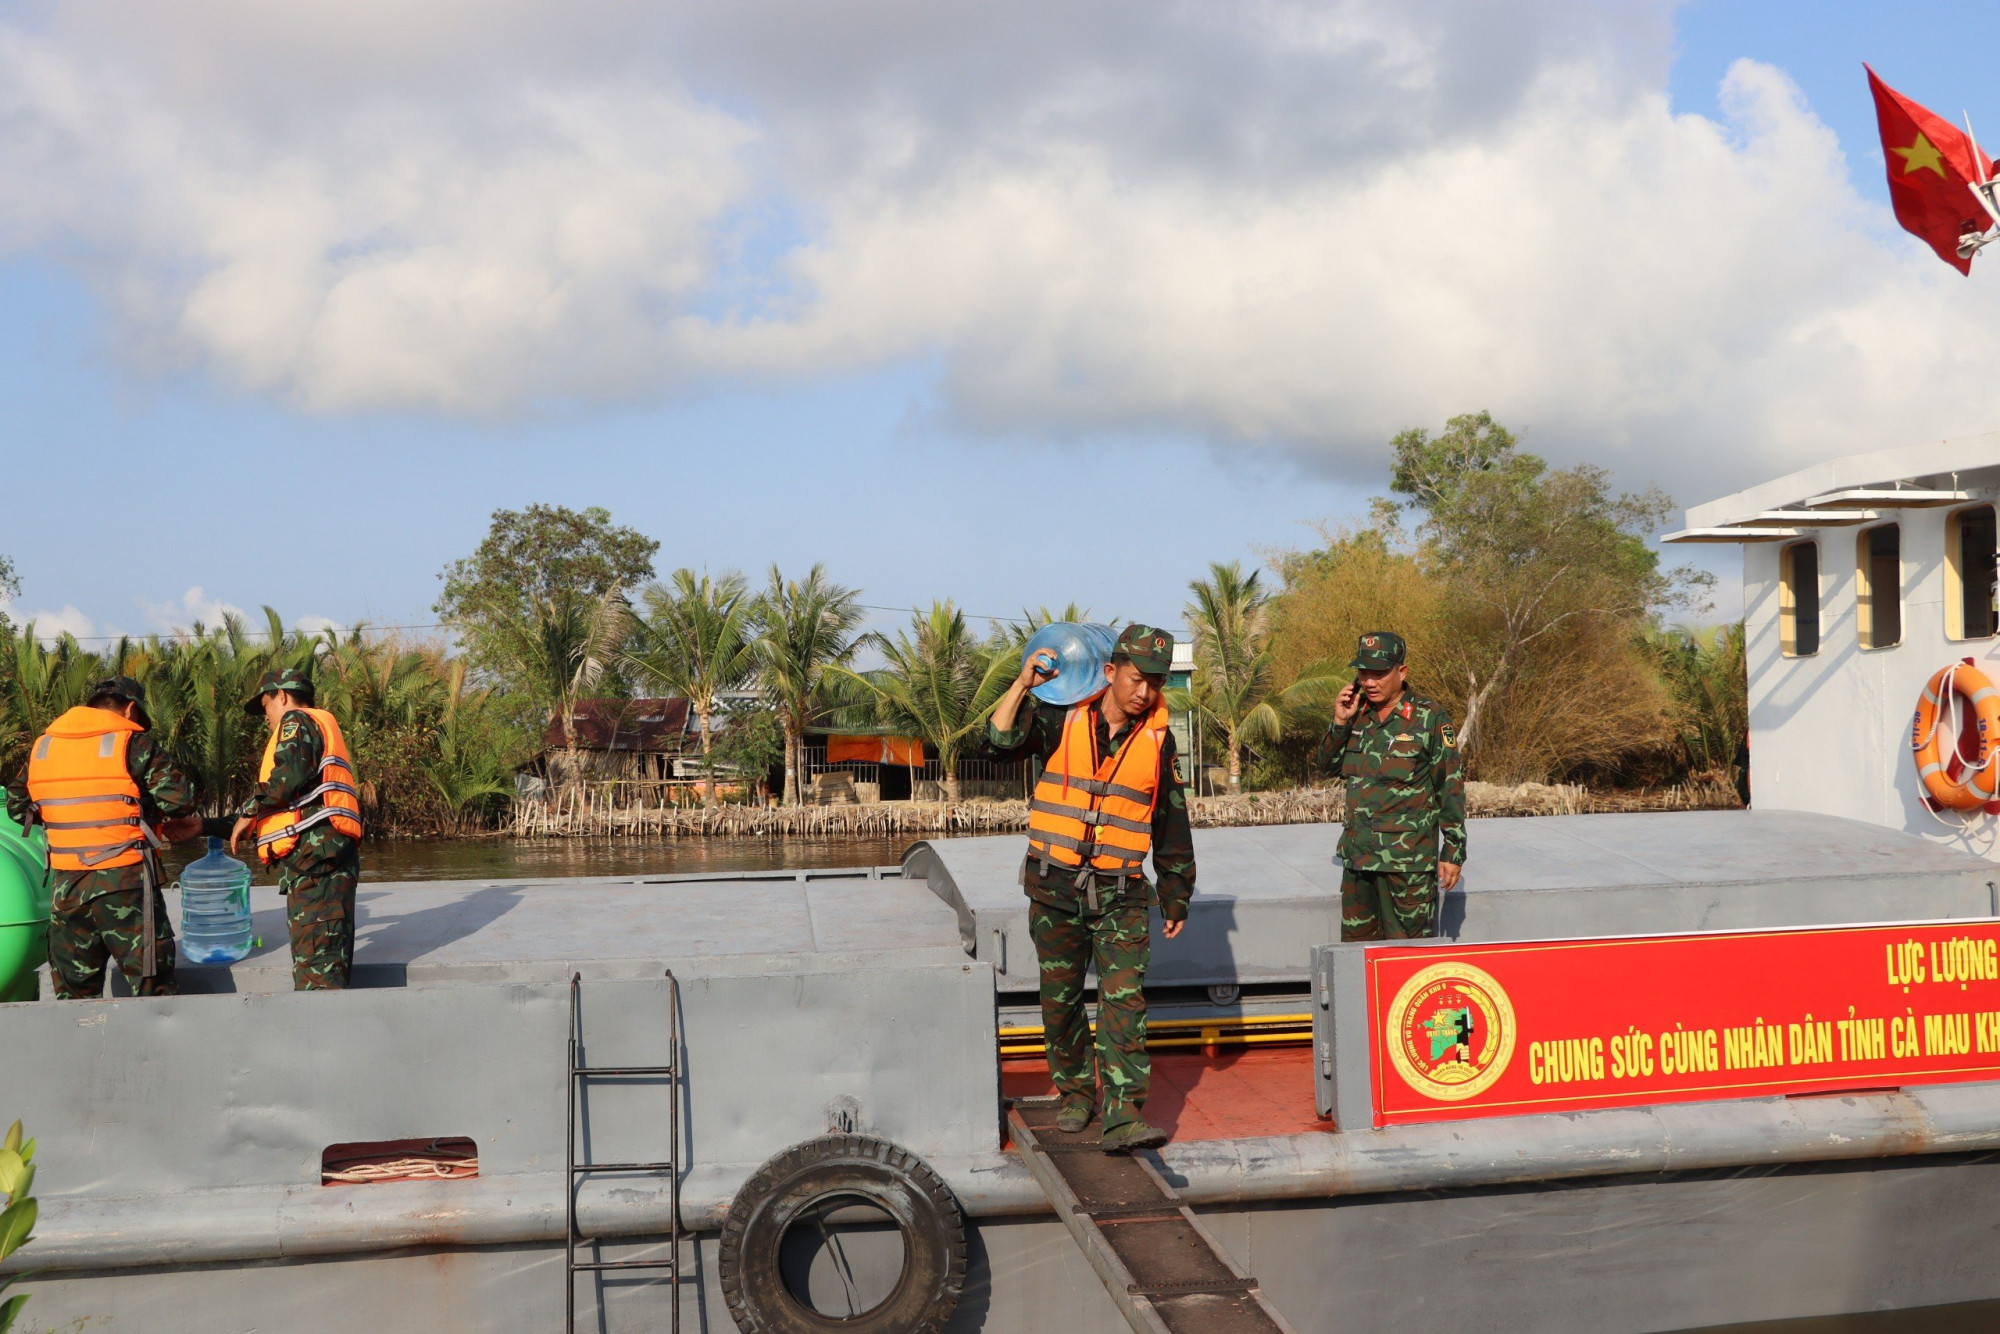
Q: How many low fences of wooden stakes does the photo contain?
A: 1